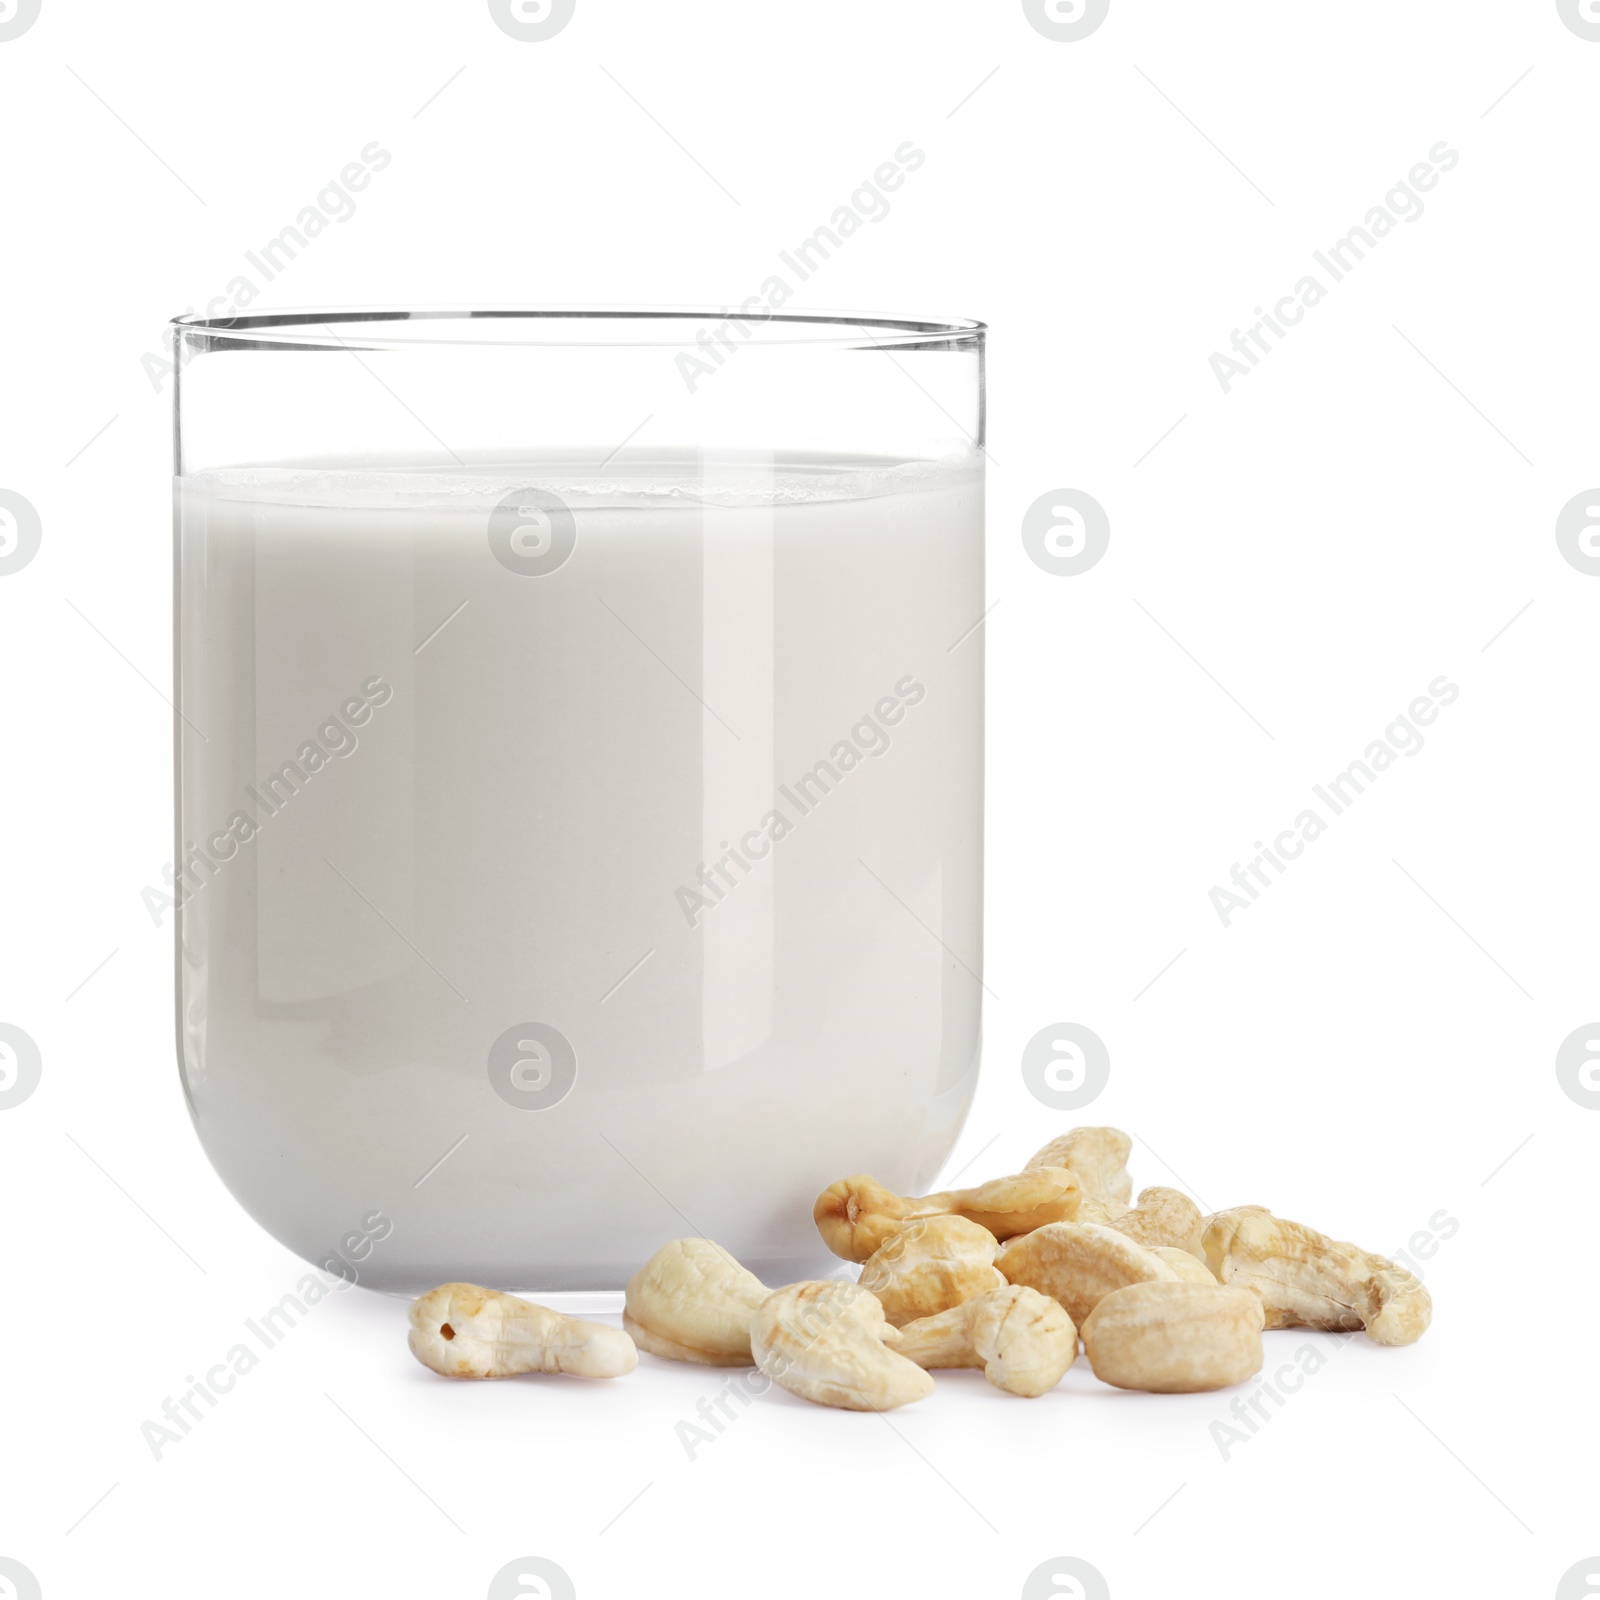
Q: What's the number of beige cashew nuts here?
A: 12